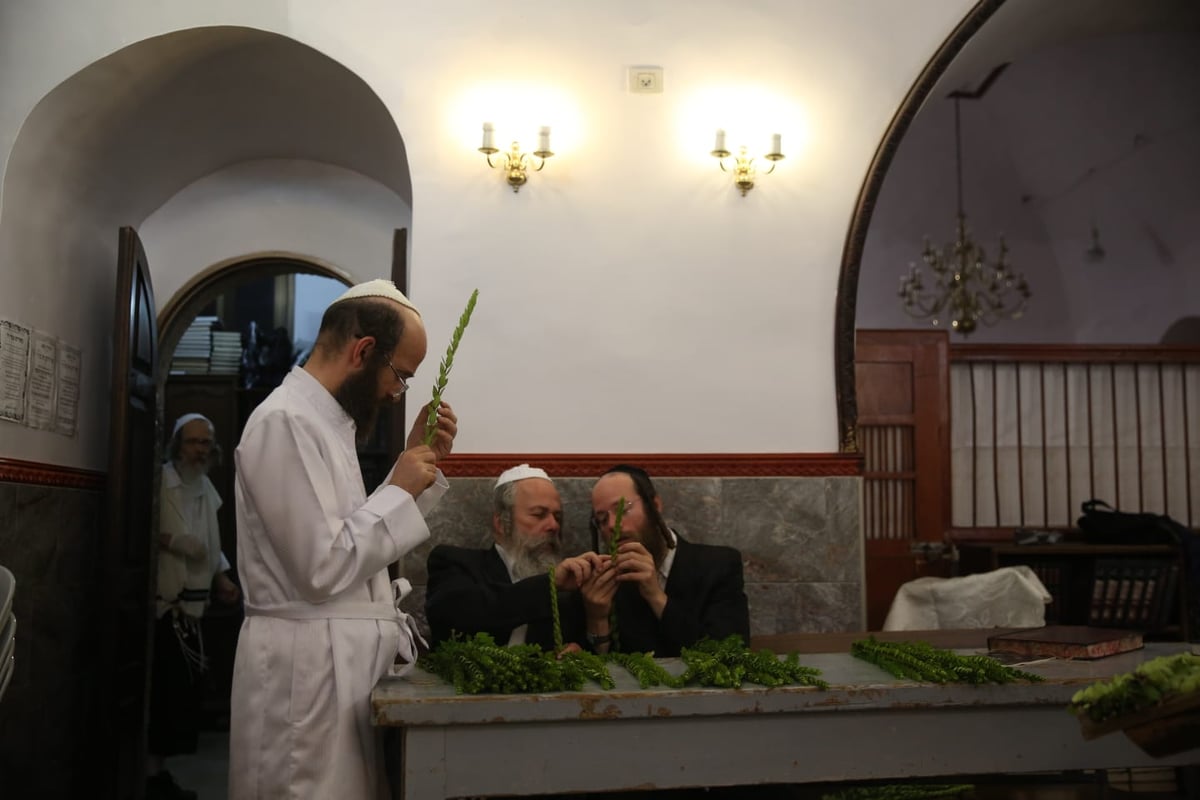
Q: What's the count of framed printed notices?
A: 3